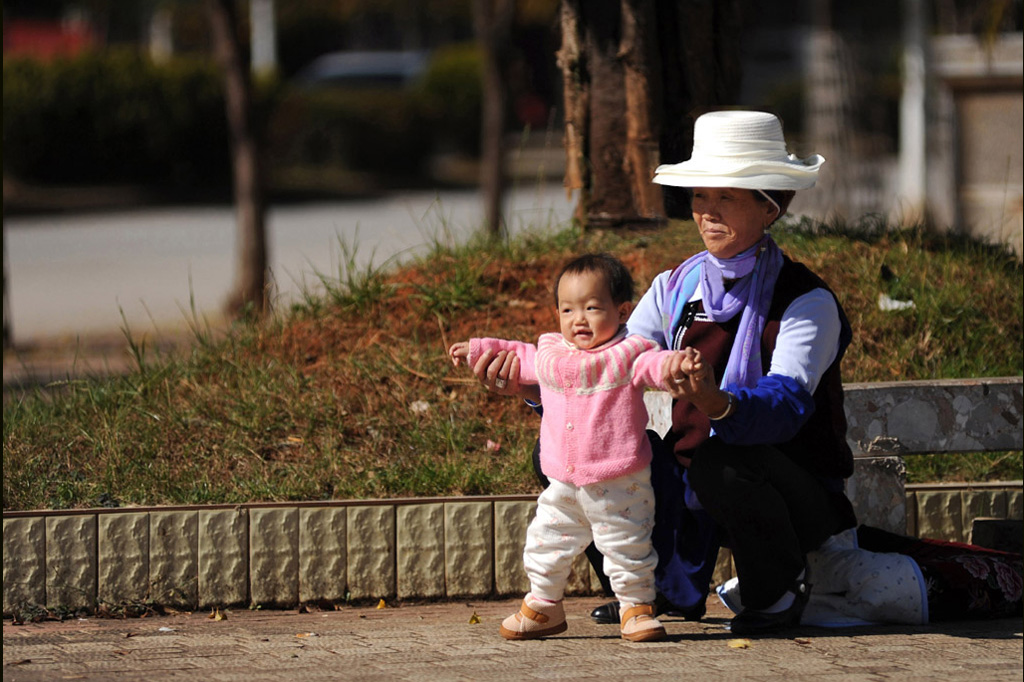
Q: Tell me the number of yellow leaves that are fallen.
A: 4